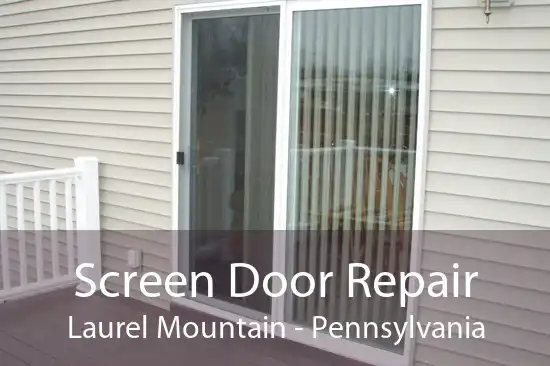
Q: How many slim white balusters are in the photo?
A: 5